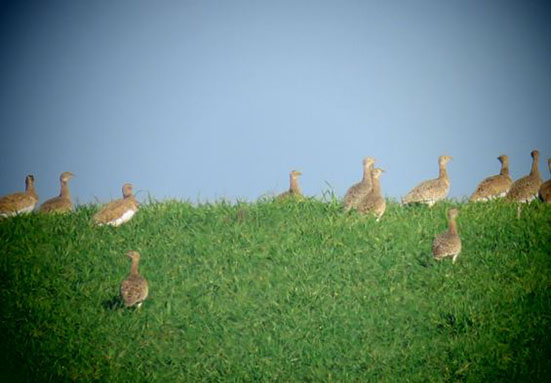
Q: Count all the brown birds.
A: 12